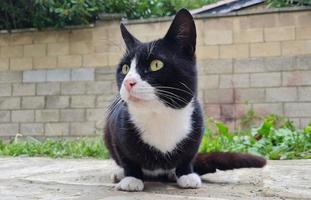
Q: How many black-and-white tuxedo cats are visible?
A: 1